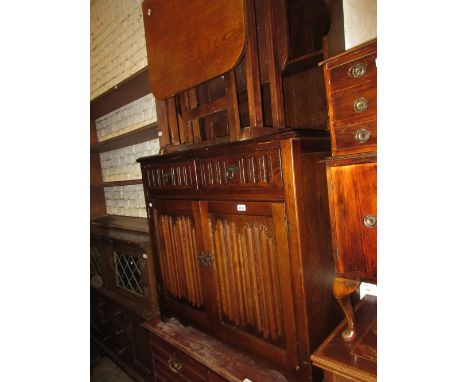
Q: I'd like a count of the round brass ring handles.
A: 4